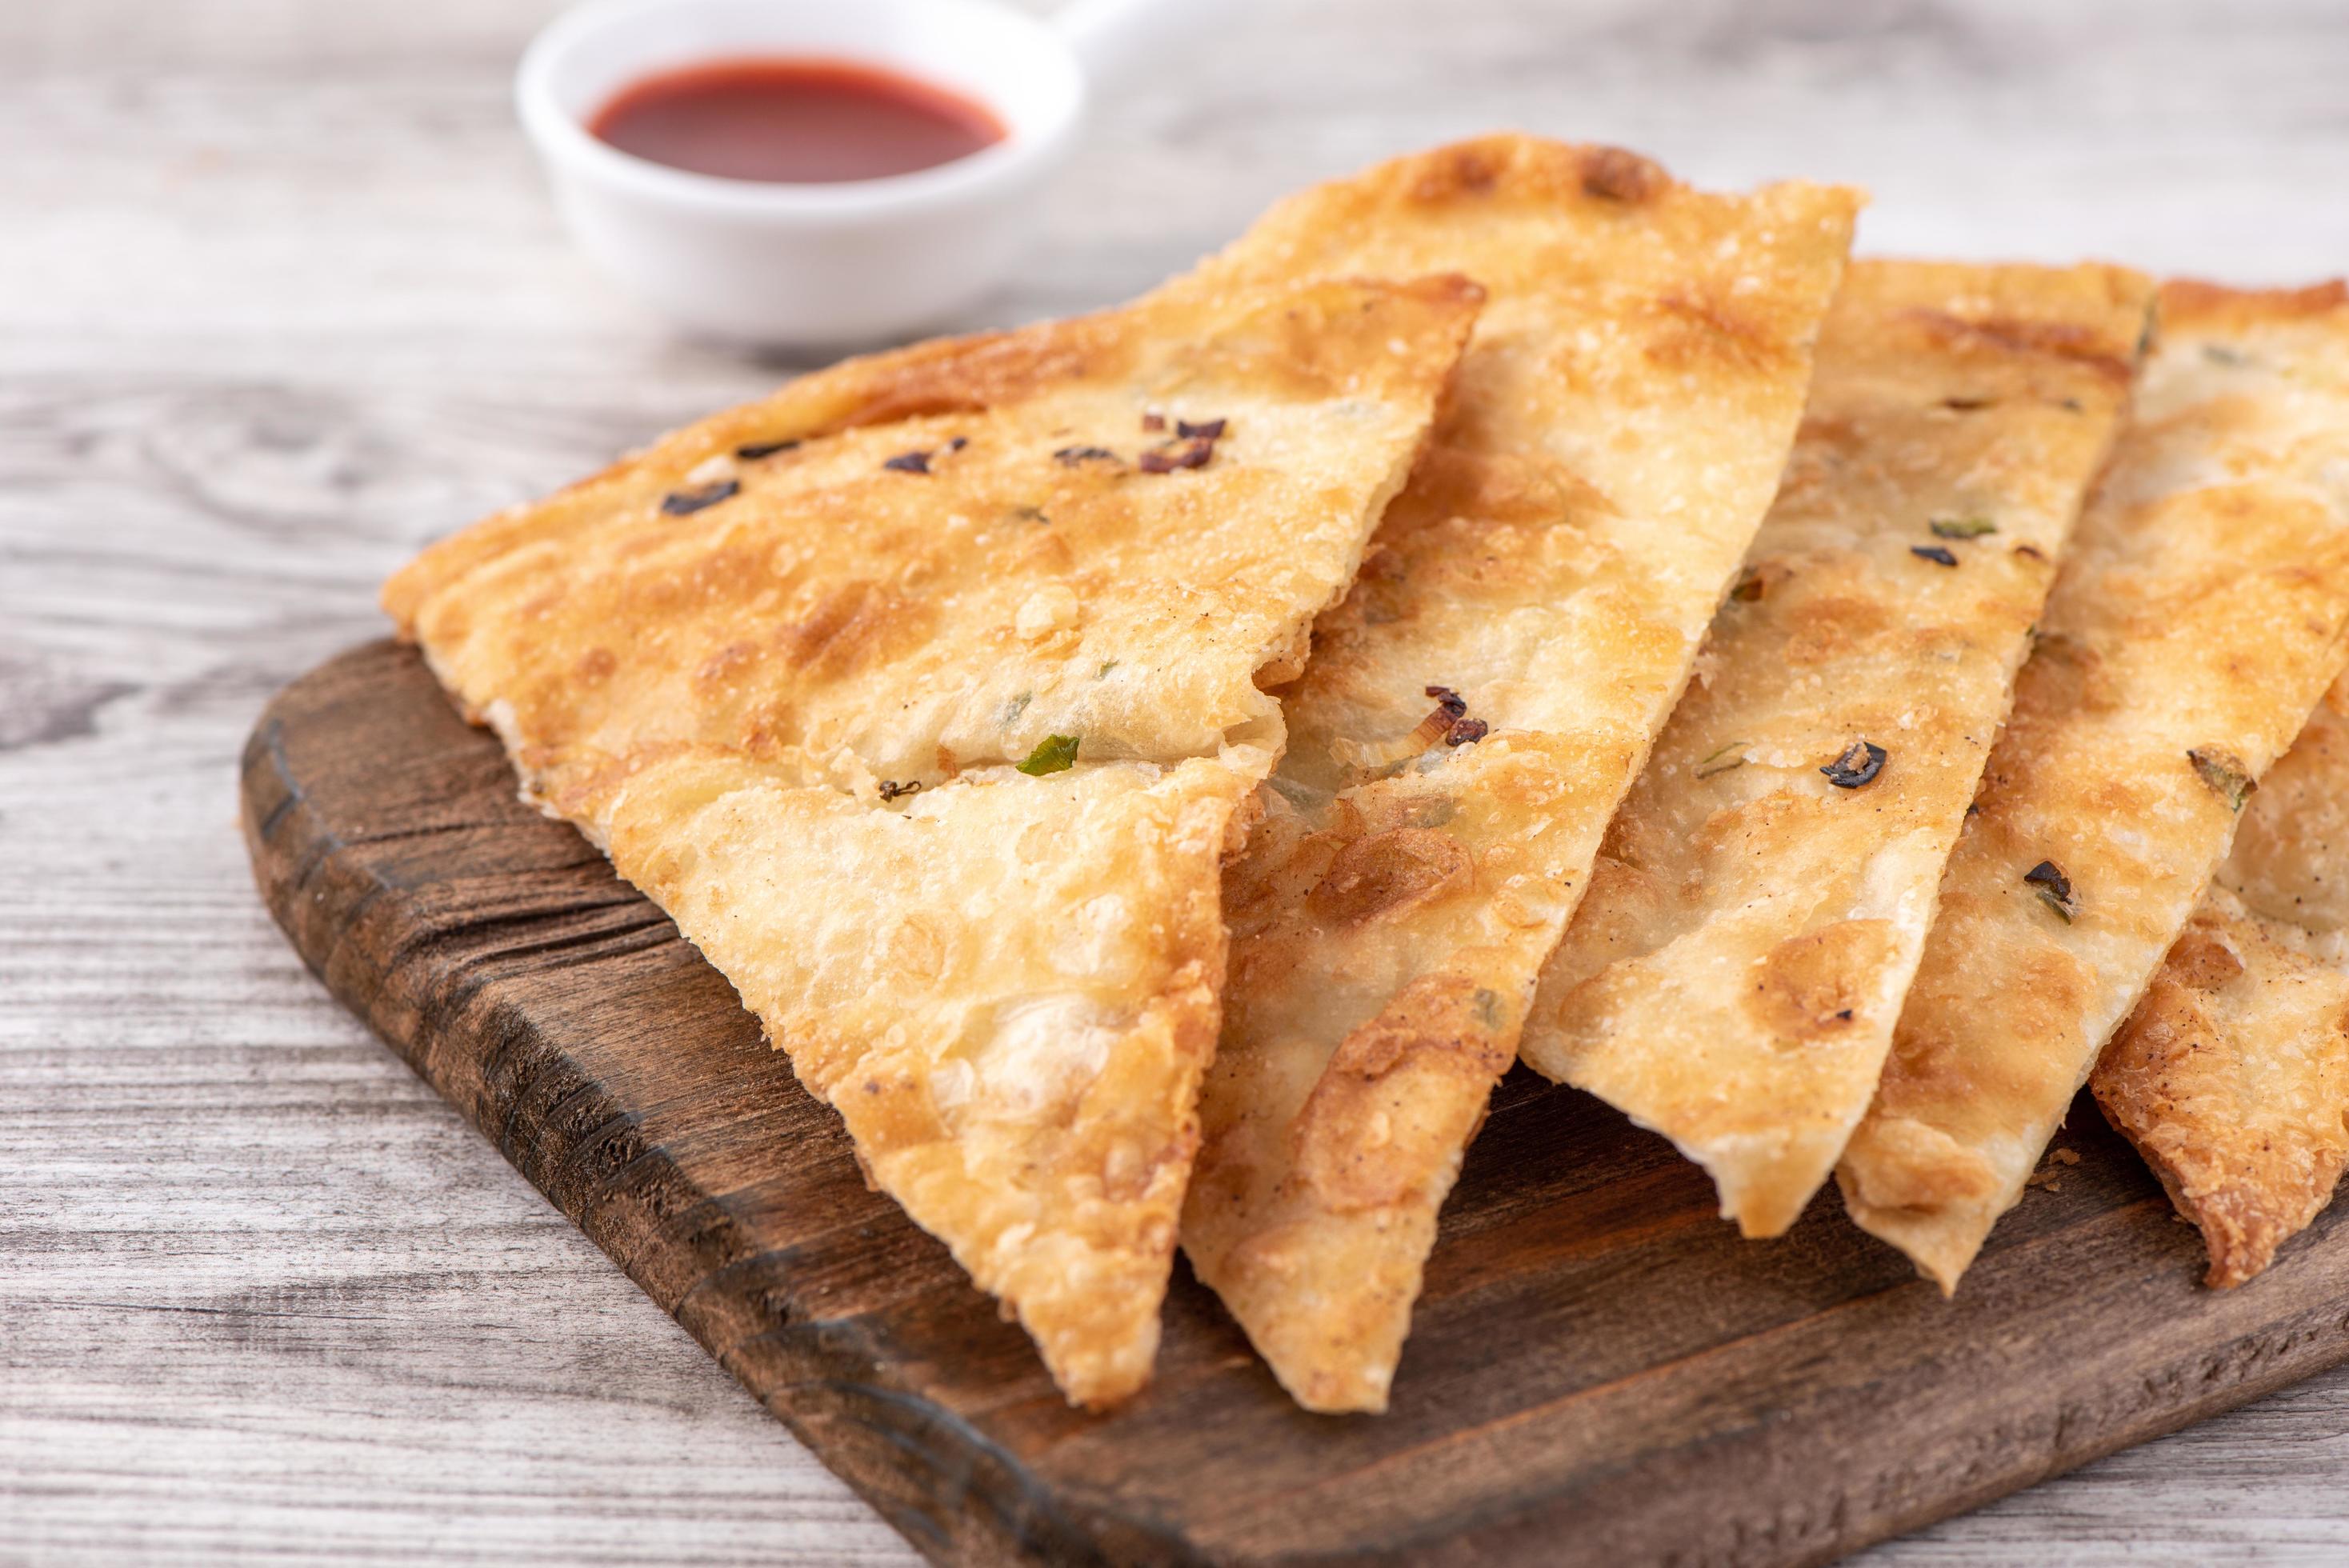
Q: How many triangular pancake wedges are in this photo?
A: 5